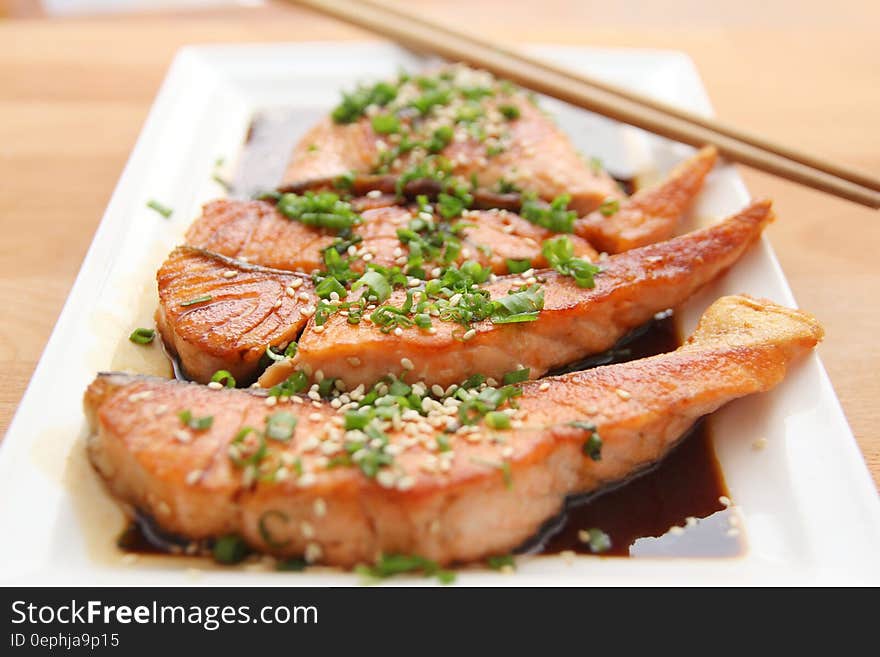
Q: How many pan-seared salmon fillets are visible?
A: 4